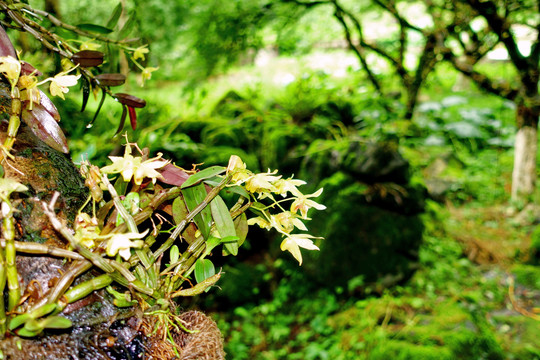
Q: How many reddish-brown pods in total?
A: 3